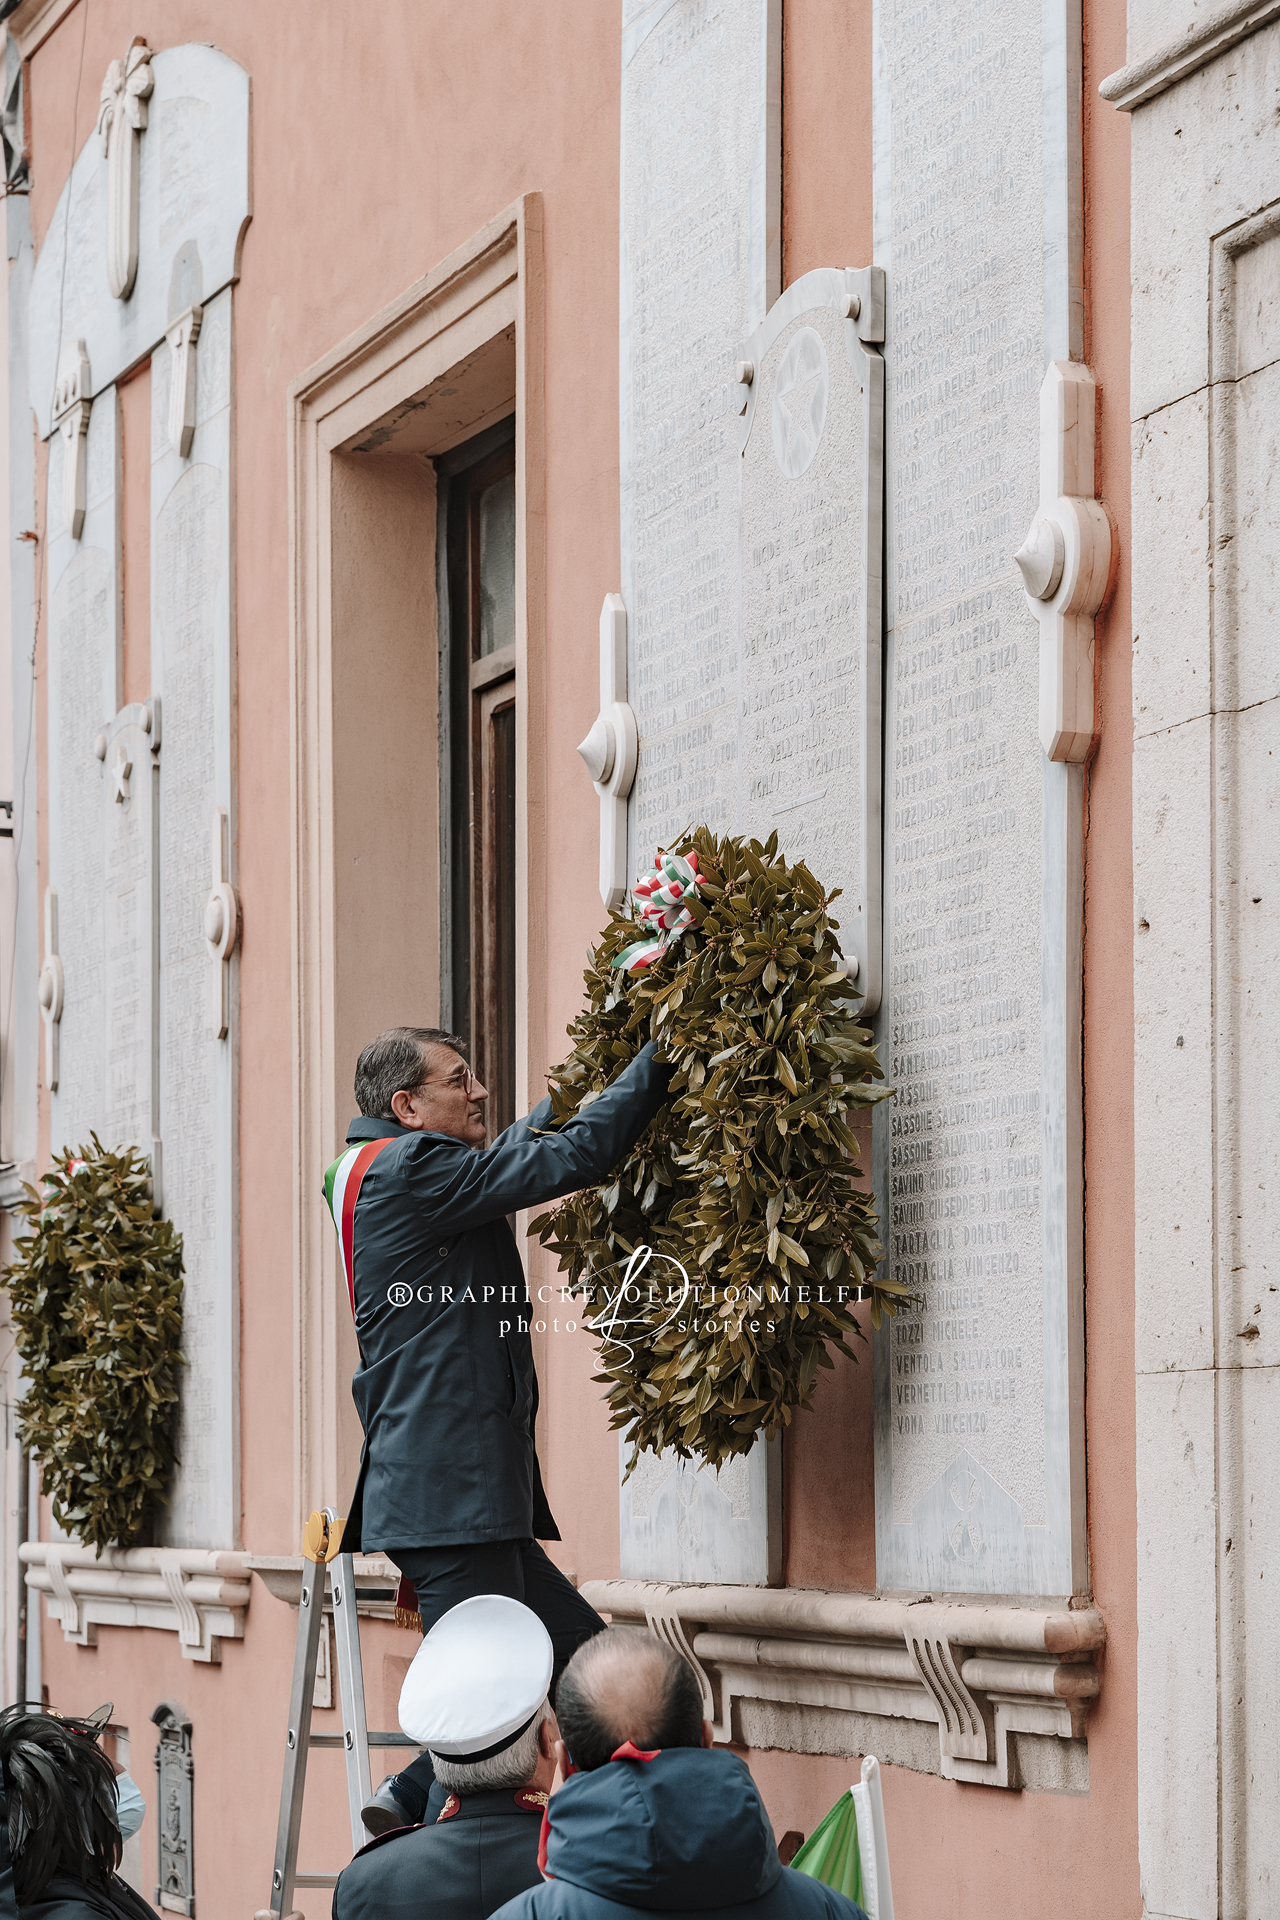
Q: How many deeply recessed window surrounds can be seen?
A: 1